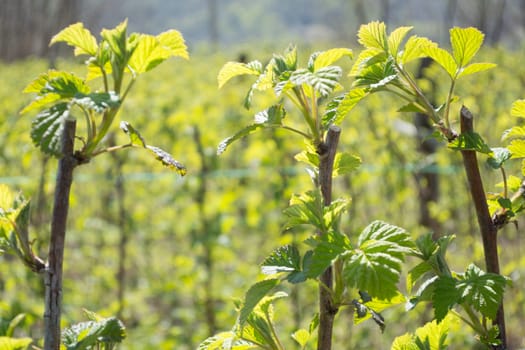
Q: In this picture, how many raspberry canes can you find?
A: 3